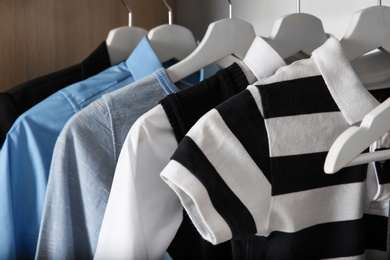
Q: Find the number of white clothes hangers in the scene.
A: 6